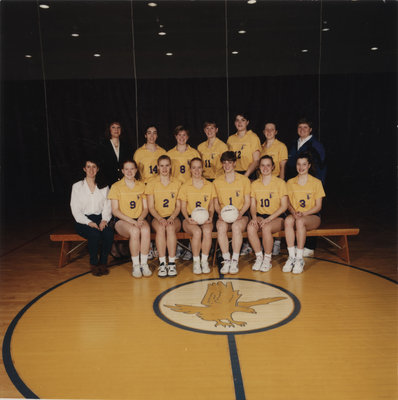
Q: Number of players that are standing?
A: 5